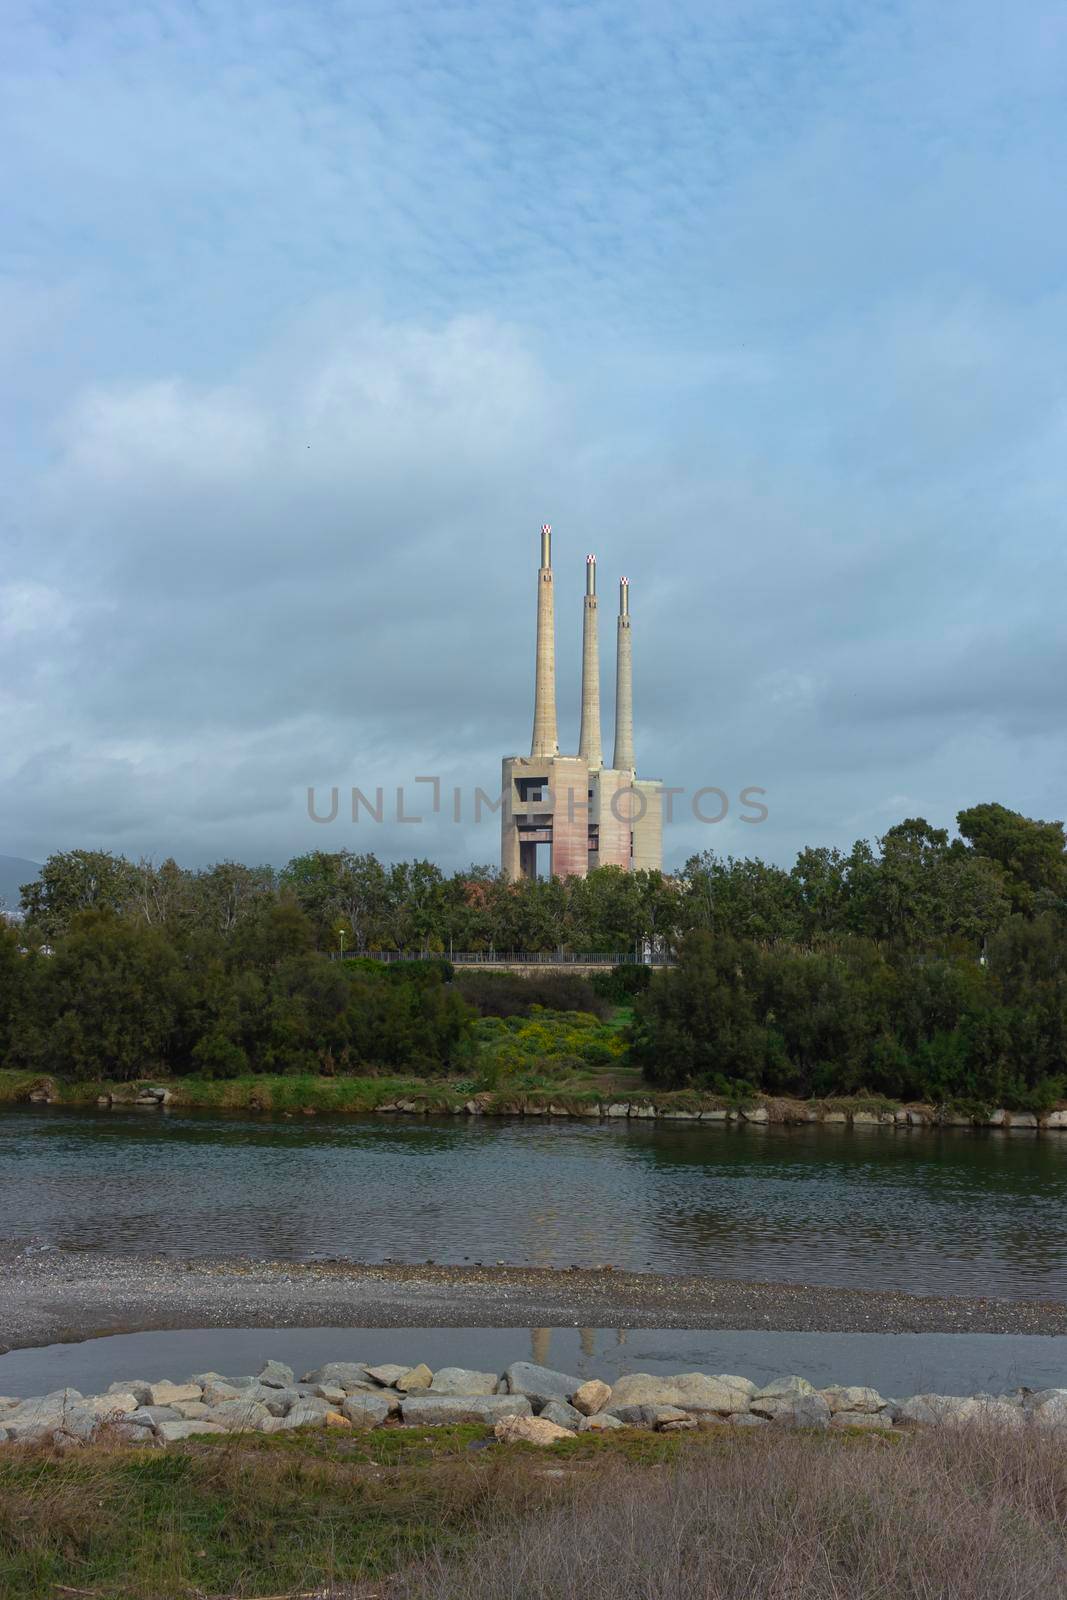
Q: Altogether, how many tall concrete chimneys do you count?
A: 3